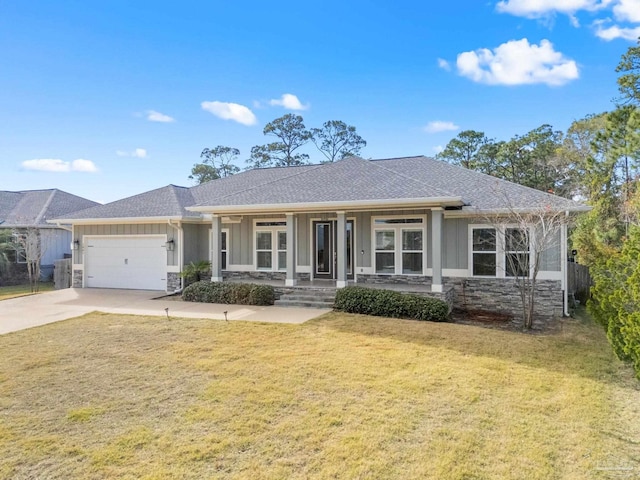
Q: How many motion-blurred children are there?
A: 0